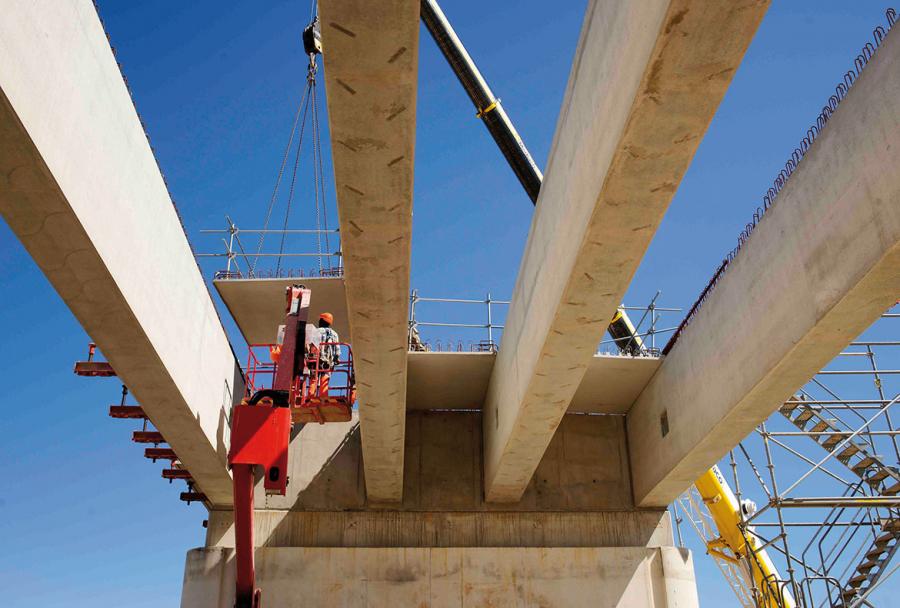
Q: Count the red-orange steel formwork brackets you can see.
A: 6